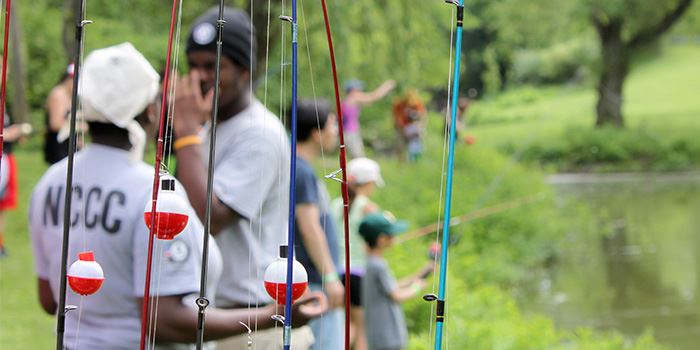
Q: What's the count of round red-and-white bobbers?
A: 3